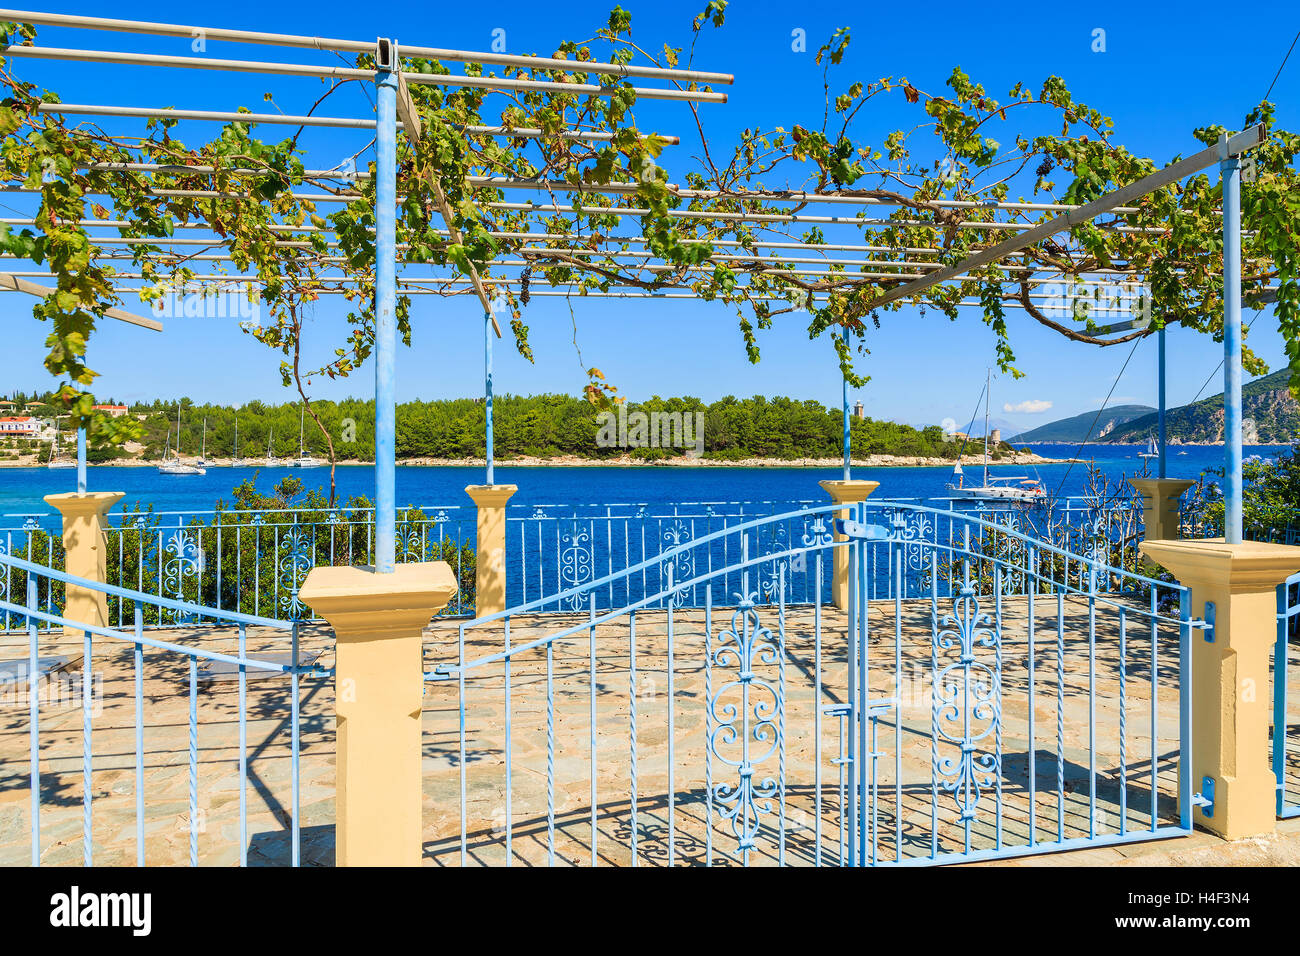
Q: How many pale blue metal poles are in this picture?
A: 6